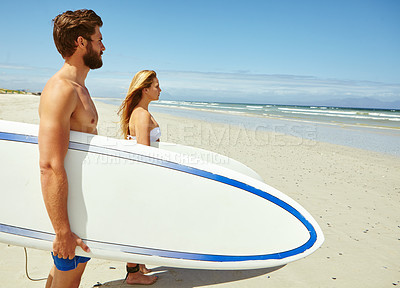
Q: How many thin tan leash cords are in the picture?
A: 1